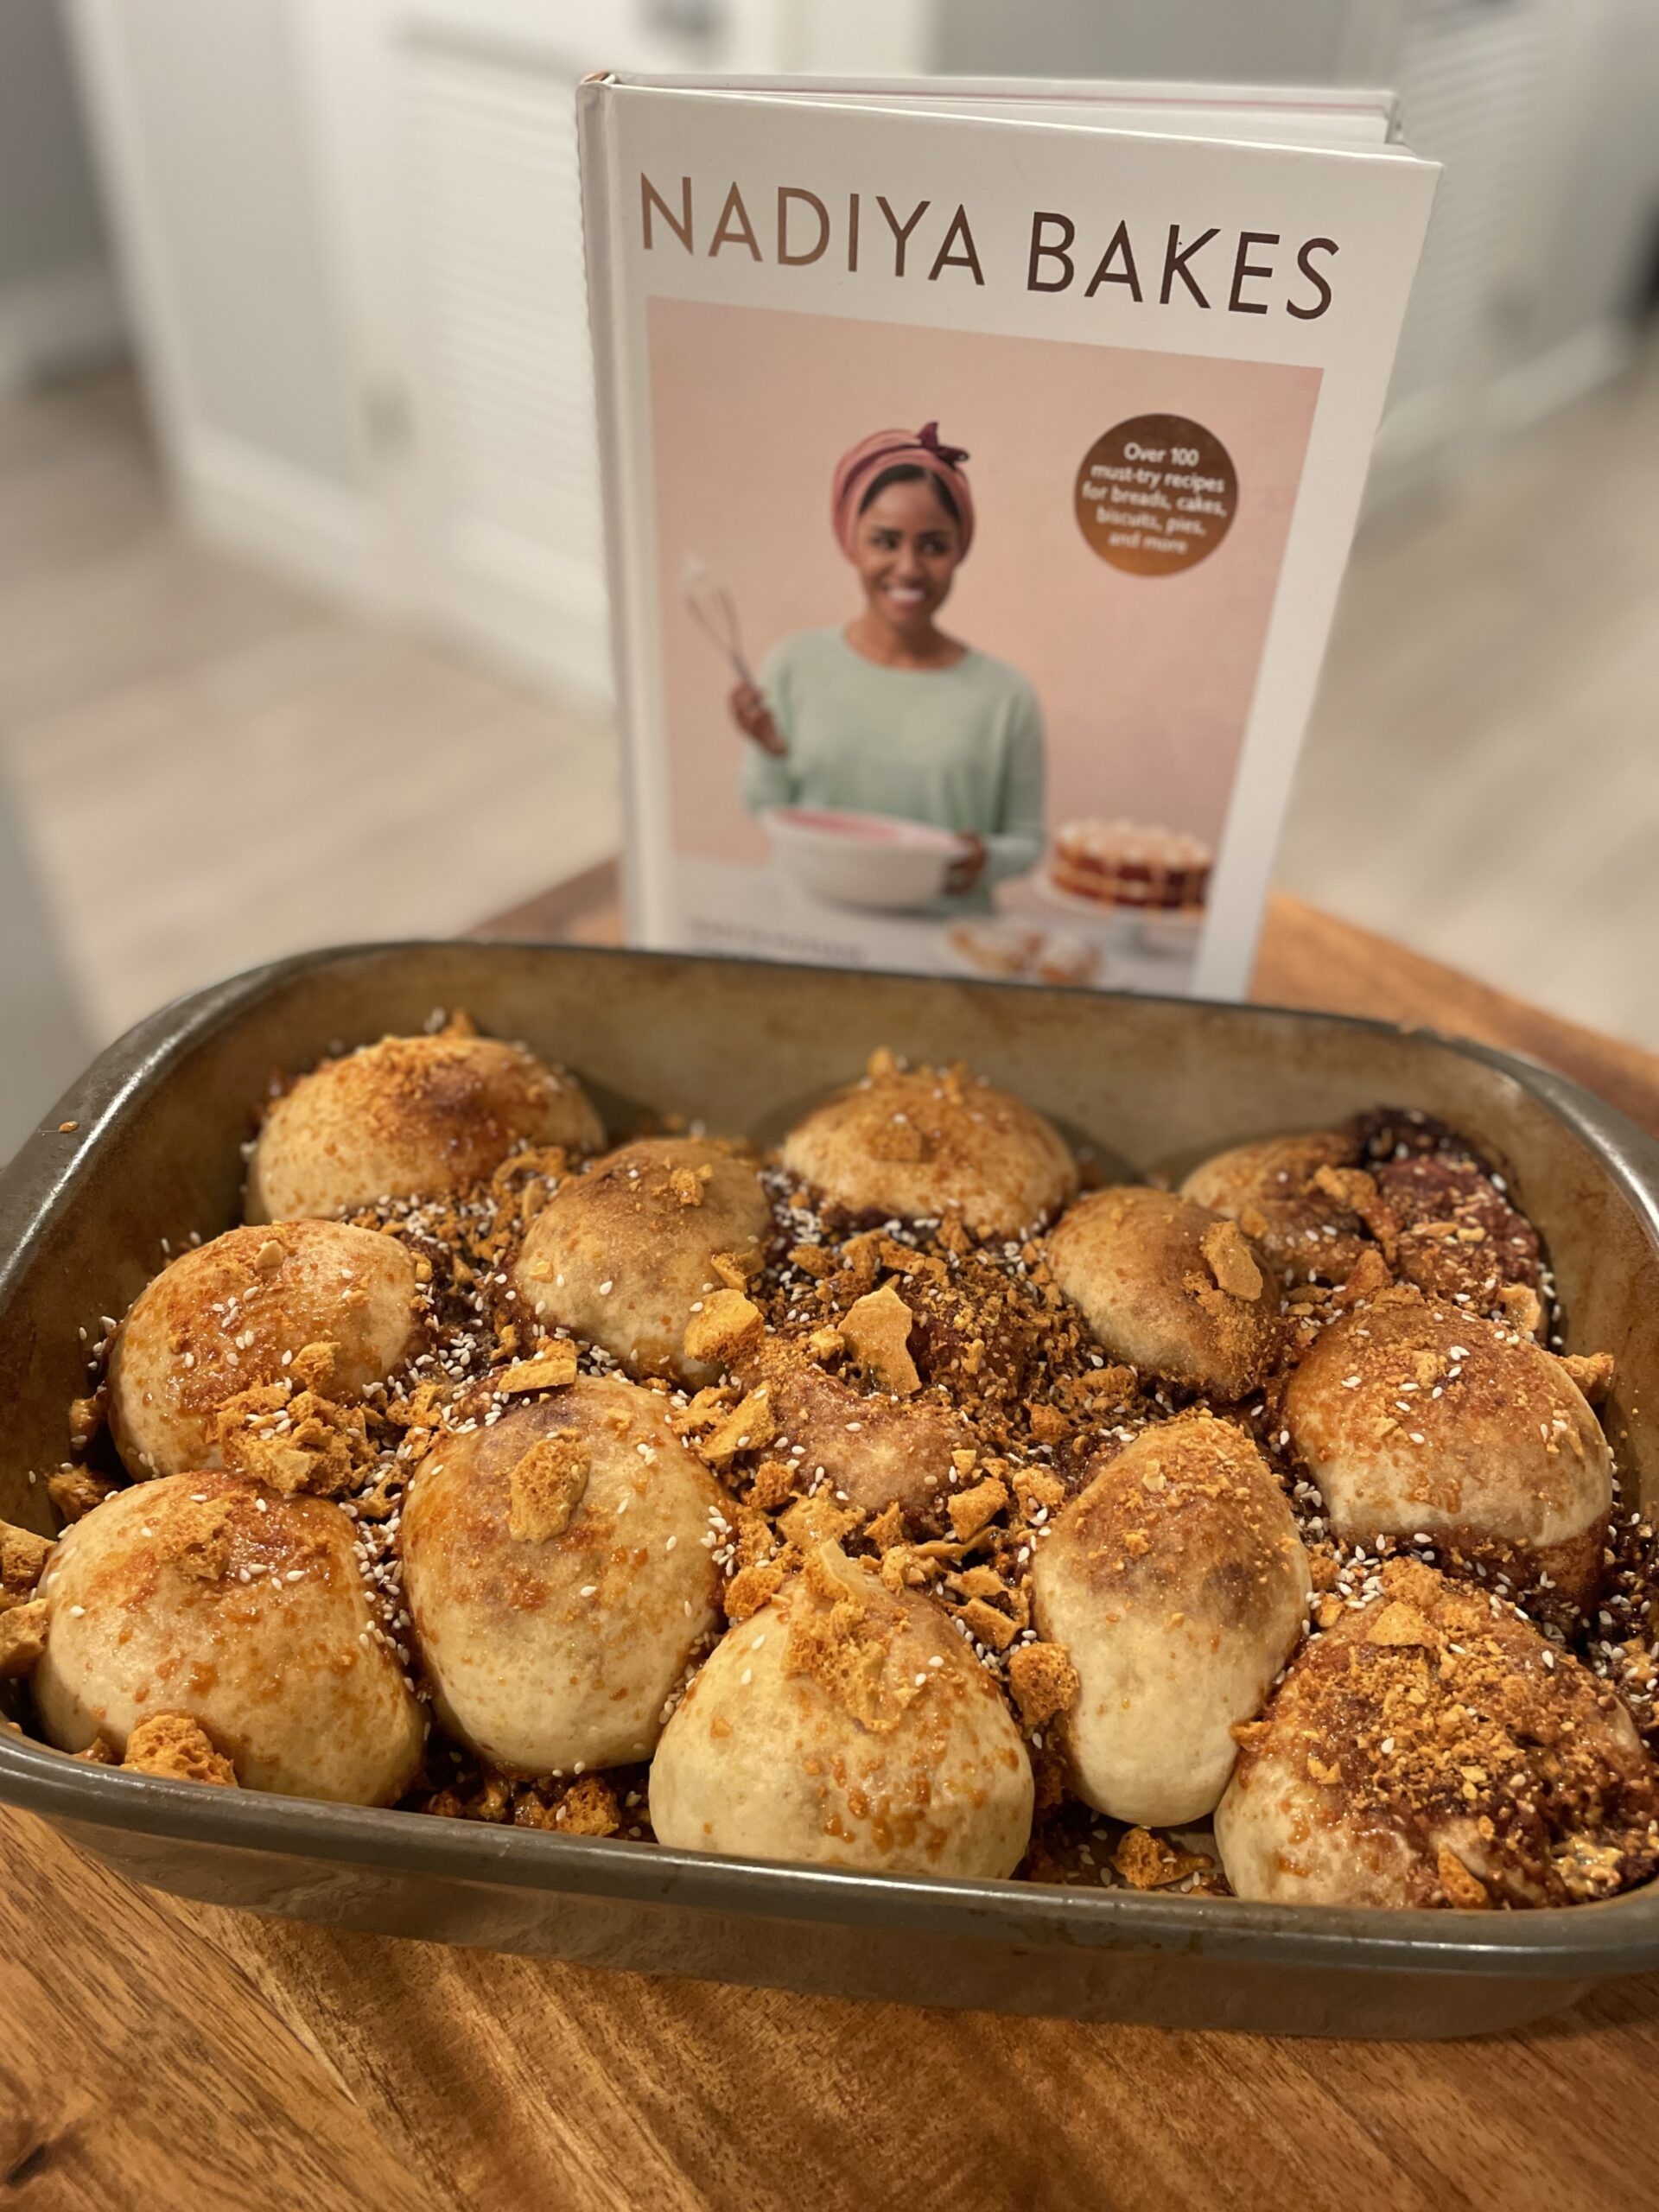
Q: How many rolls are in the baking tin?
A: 13